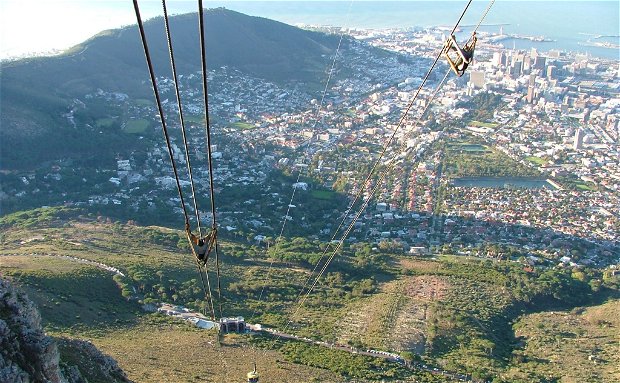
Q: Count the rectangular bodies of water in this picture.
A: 1